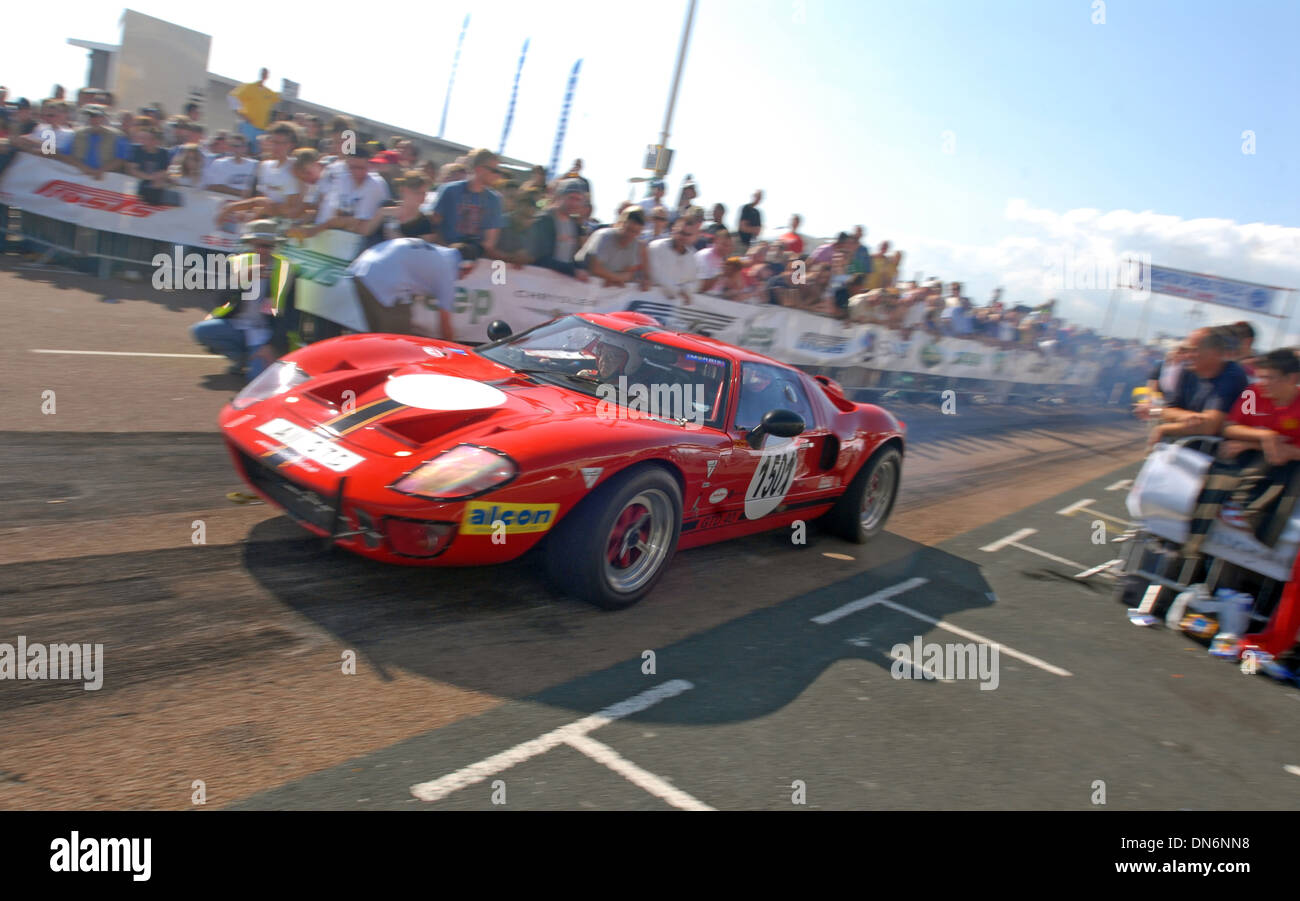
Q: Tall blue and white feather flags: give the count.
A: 3